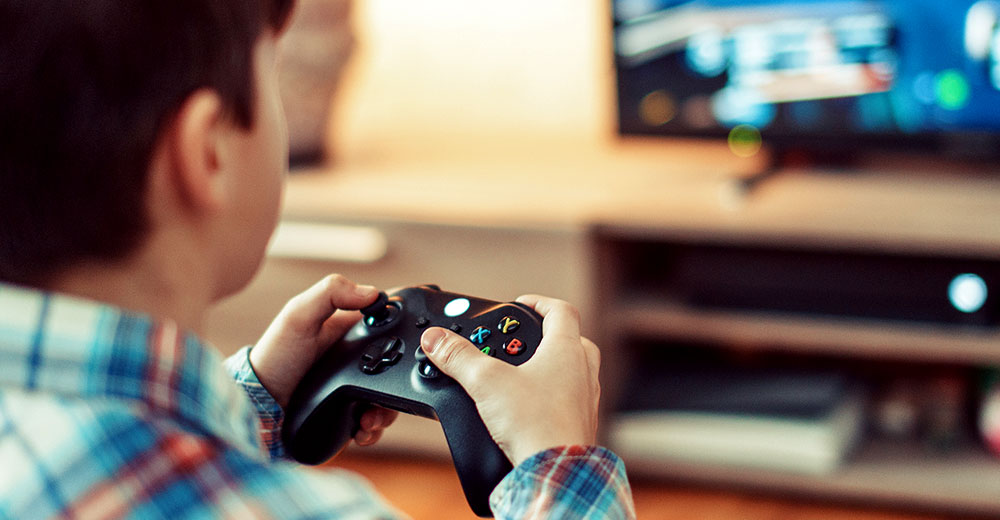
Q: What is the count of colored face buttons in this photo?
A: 4